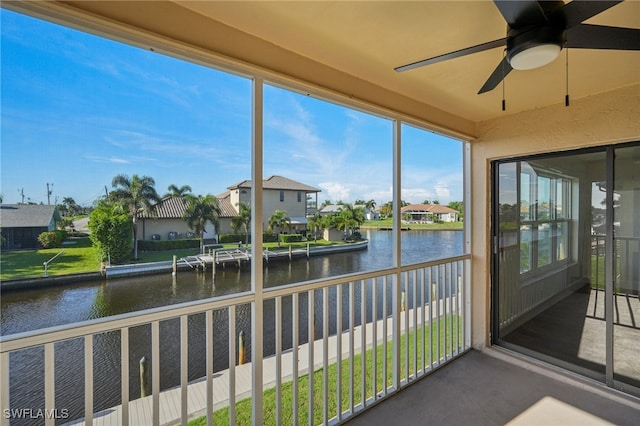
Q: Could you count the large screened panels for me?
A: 3